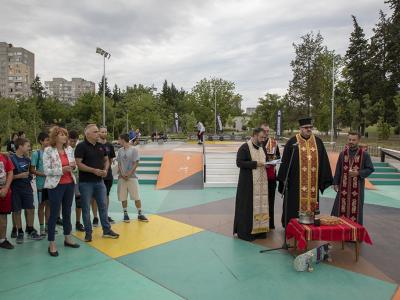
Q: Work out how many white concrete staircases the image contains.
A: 1